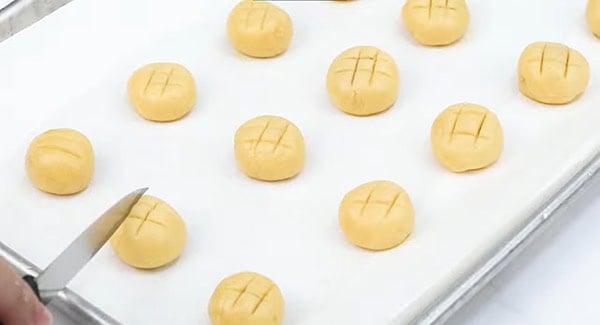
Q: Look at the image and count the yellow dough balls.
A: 12